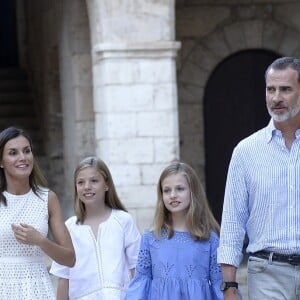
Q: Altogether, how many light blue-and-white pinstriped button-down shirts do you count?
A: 1